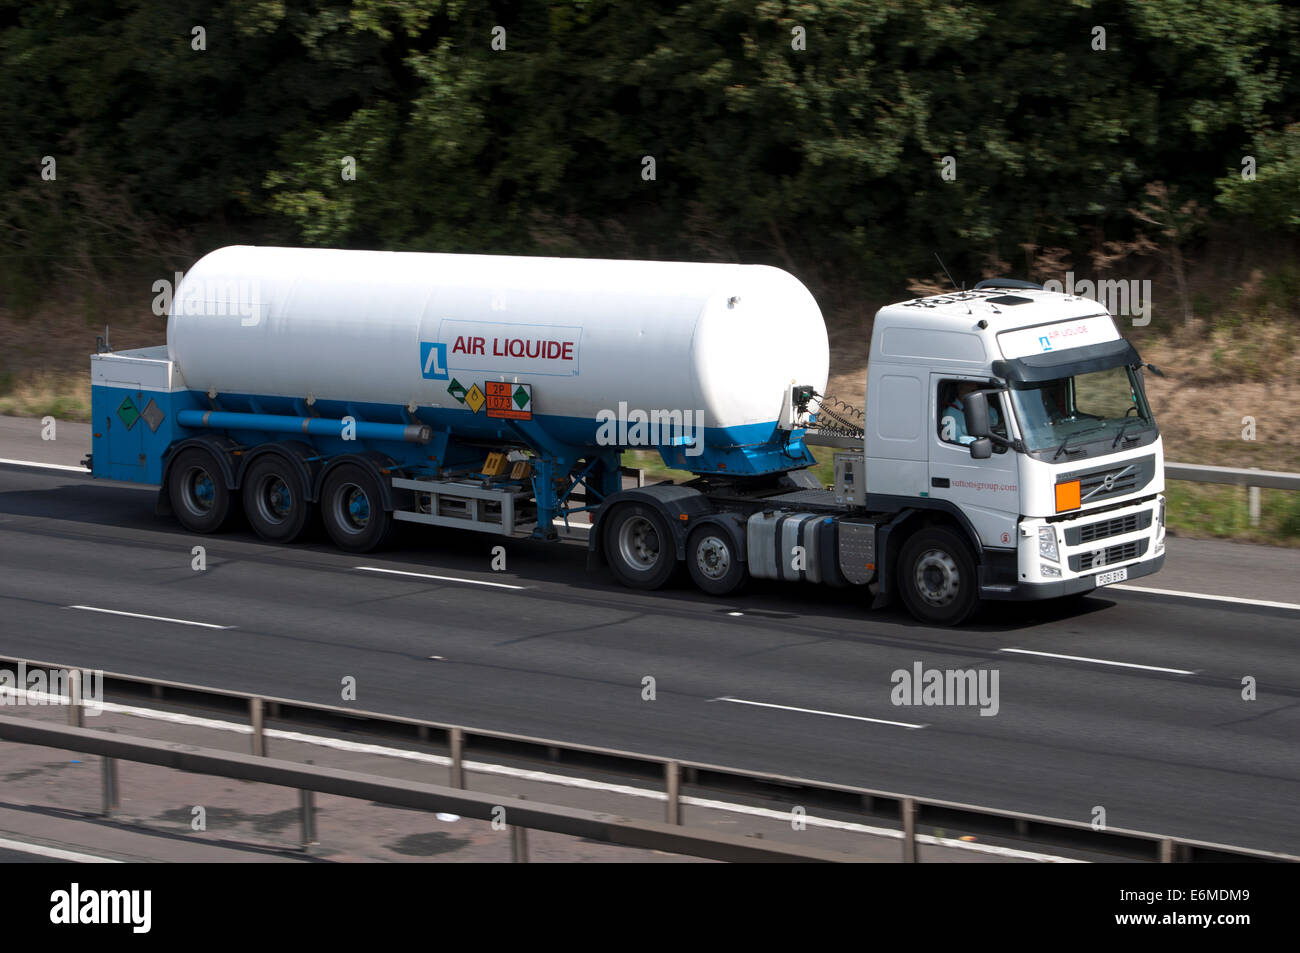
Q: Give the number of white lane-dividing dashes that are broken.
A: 4